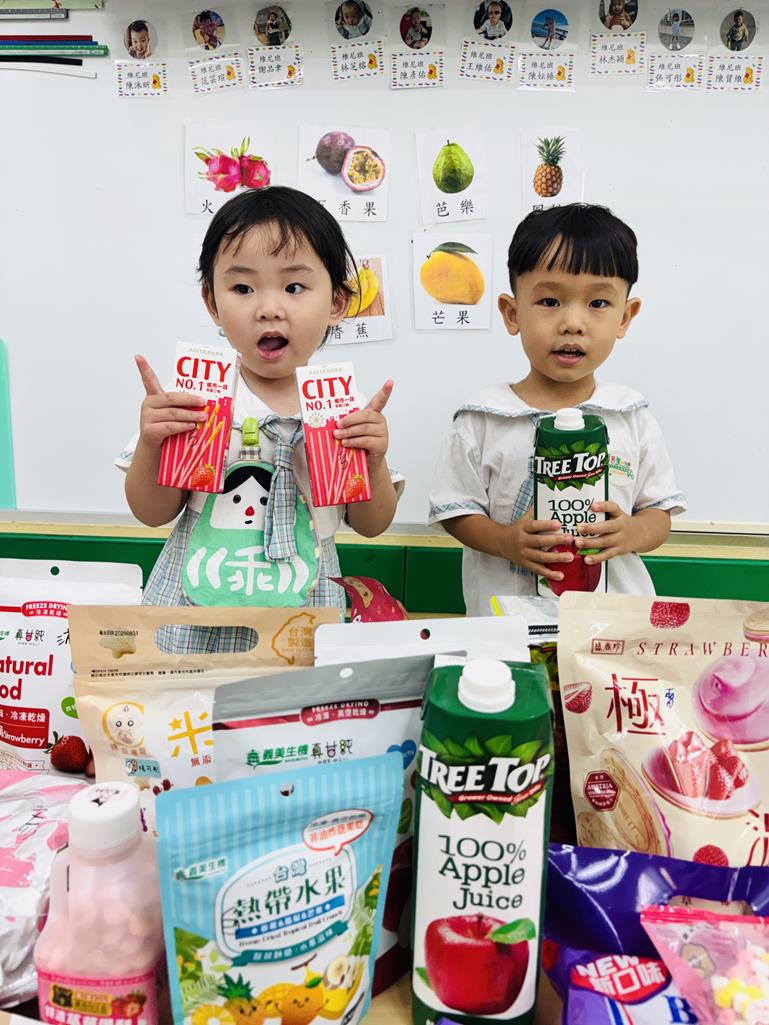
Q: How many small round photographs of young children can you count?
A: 10